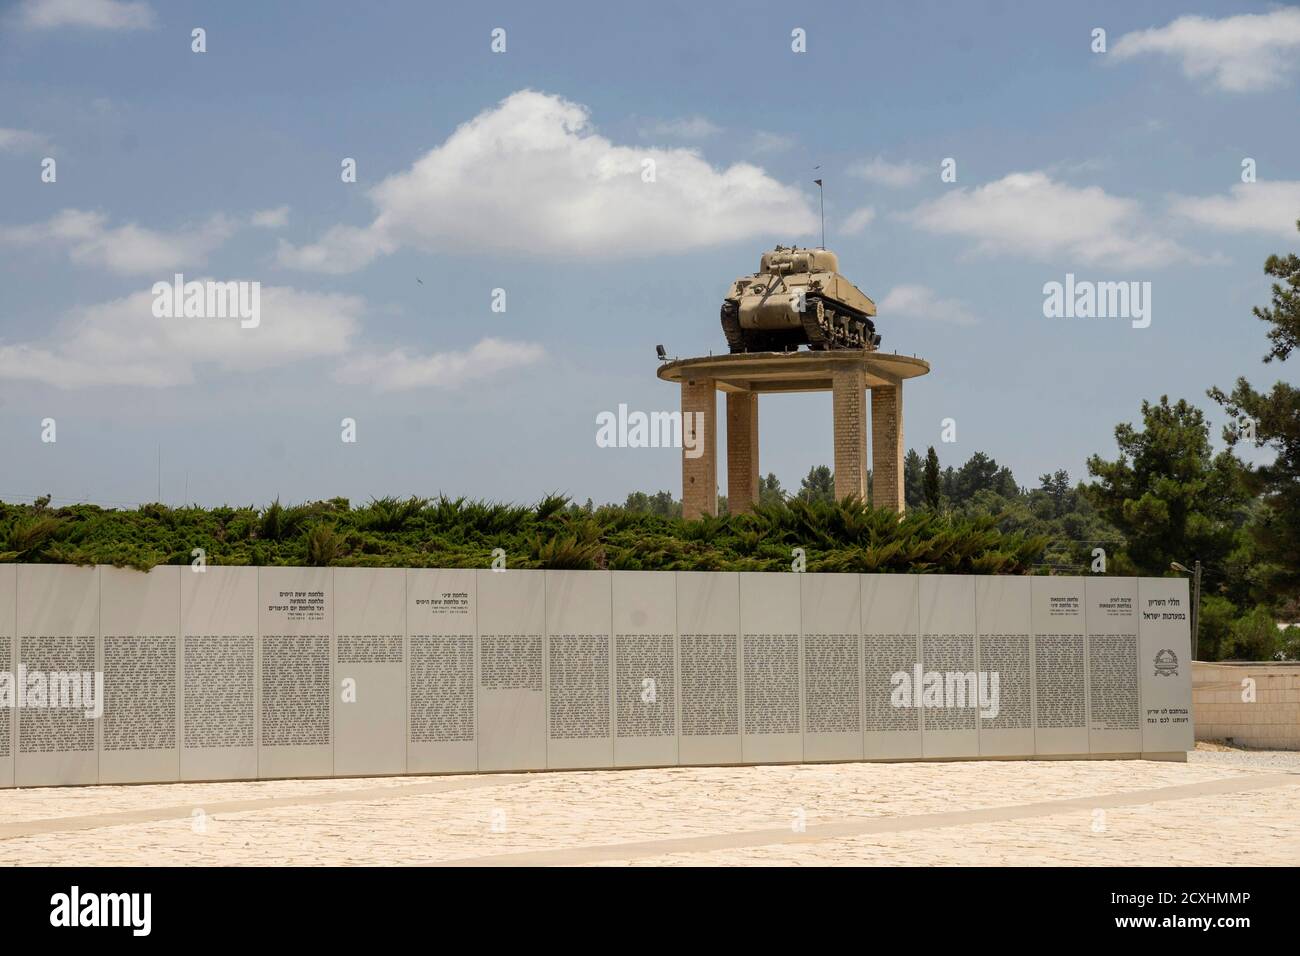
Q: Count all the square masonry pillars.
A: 4